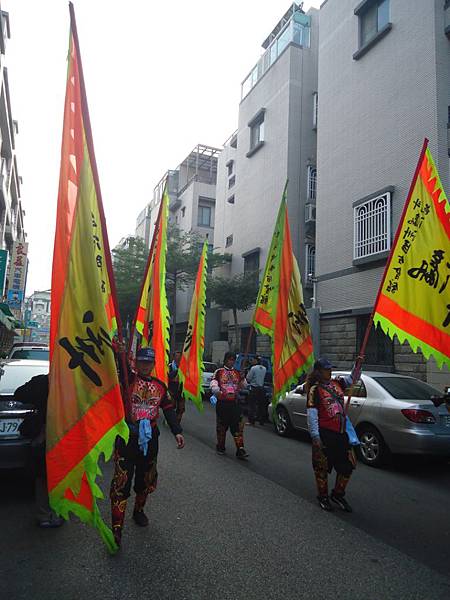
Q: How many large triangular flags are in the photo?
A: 5